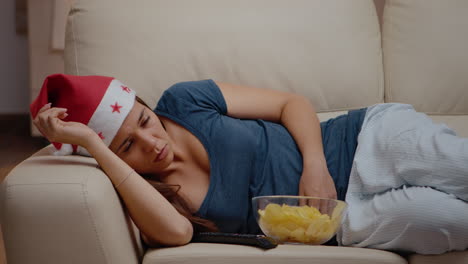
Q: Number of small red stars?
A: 3